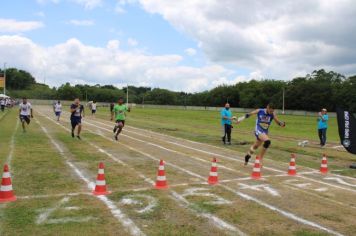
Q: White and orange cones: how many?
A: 7